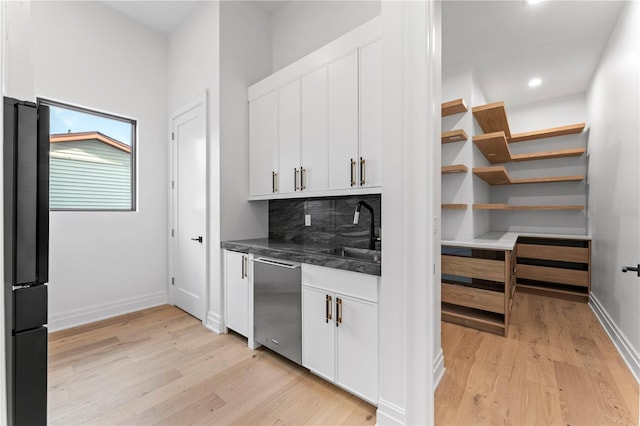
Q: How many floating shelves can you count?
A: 8